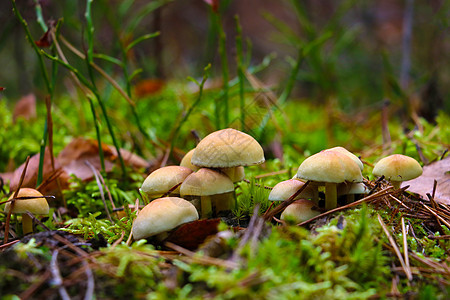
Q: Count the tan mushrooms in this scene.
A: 13